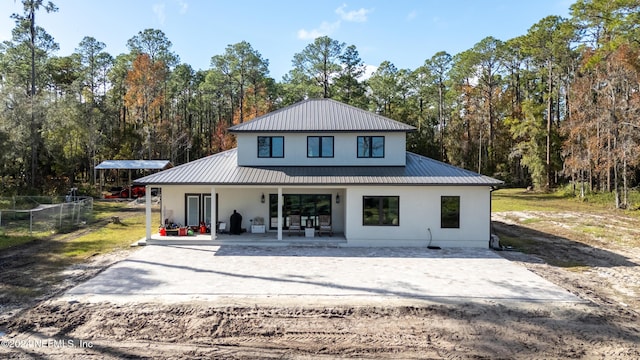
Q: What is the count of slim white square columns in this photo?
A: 3